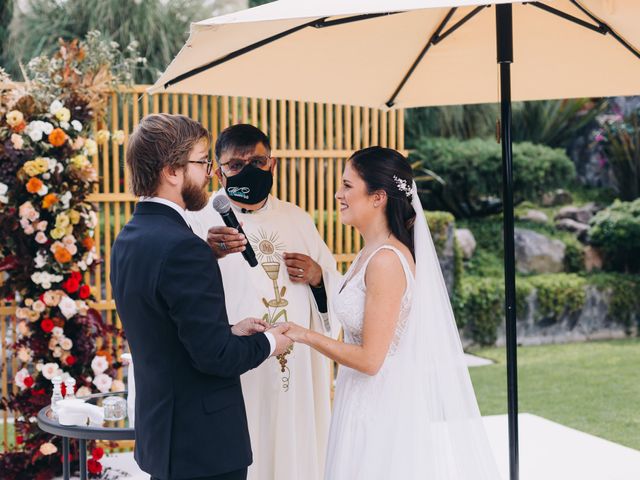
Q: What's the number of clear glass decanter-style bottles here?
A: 2